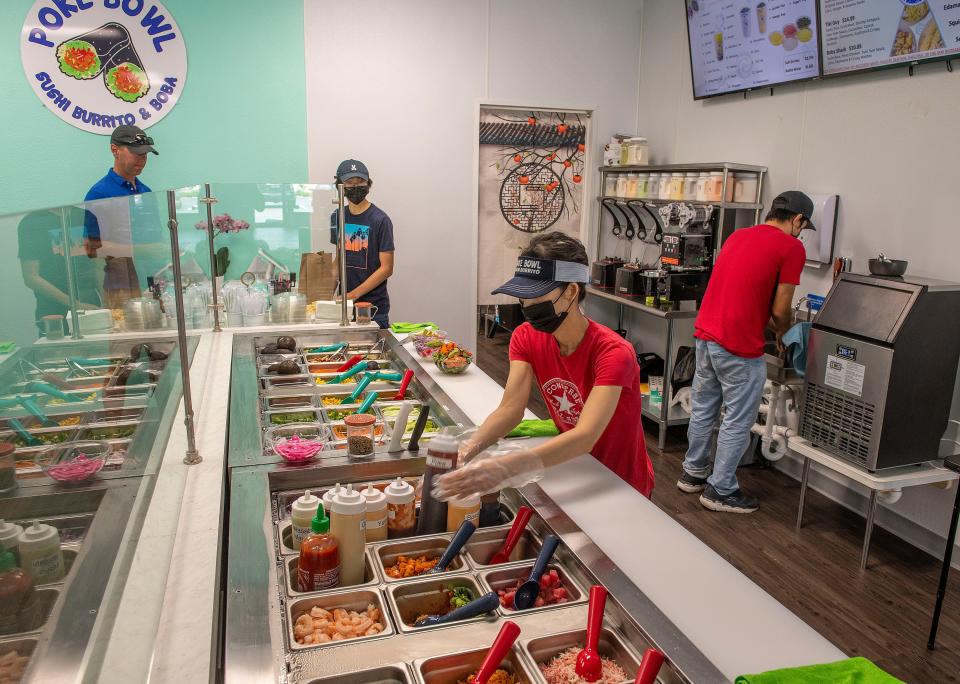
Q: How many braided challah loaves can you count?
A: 0